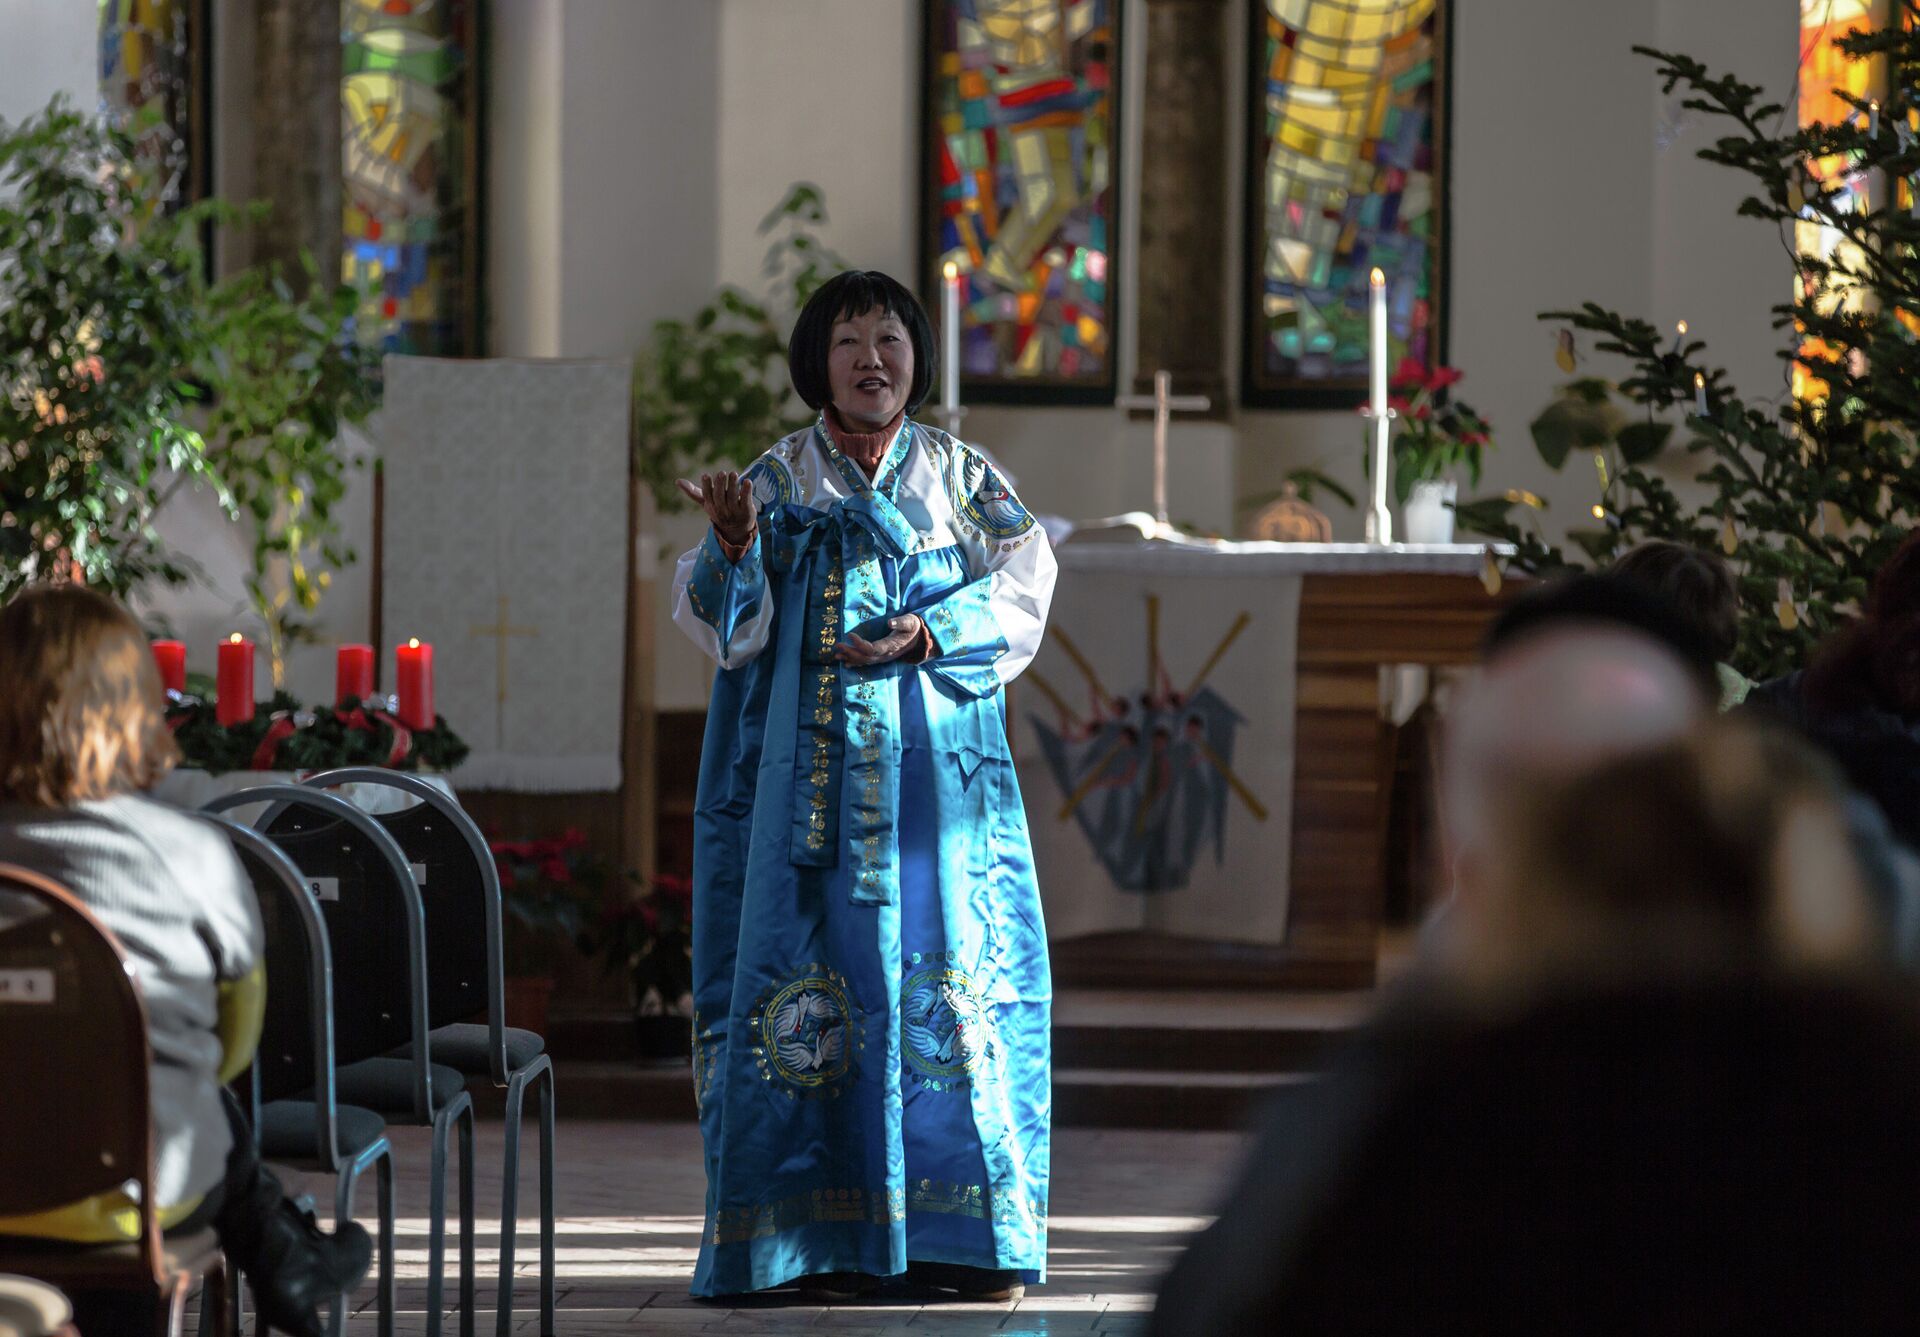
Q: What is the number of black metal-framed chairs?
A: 3